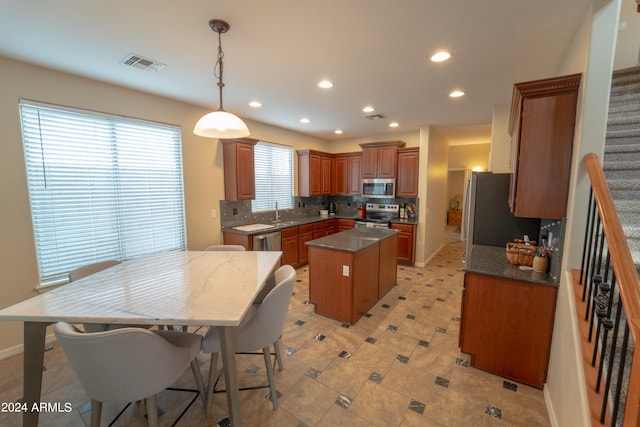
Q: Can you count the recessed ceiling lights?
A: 8